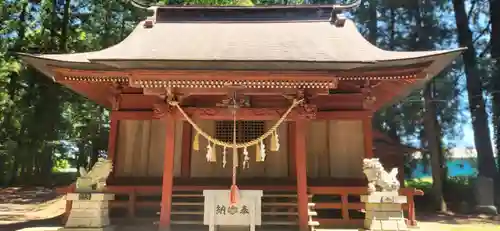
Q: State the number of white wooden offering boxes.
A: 1